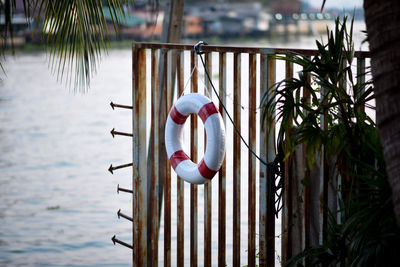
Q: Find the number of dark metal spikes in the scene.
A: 6